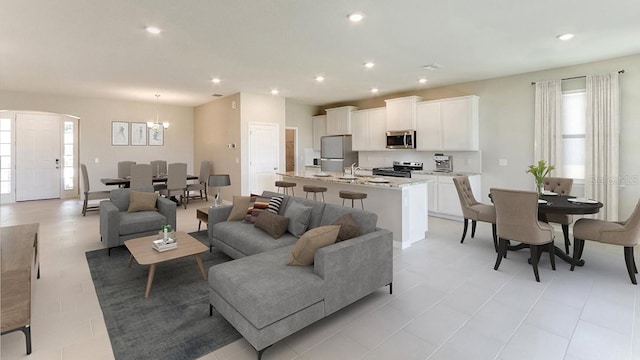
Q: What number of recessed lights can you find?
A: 9